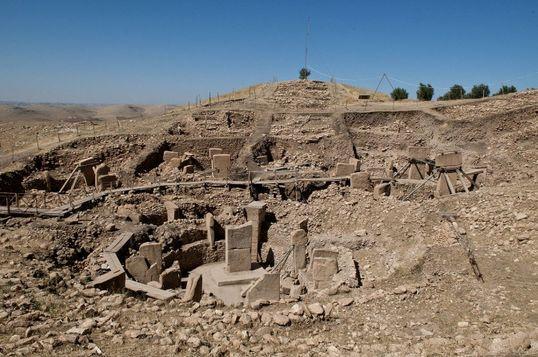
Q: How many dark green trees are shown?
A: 6